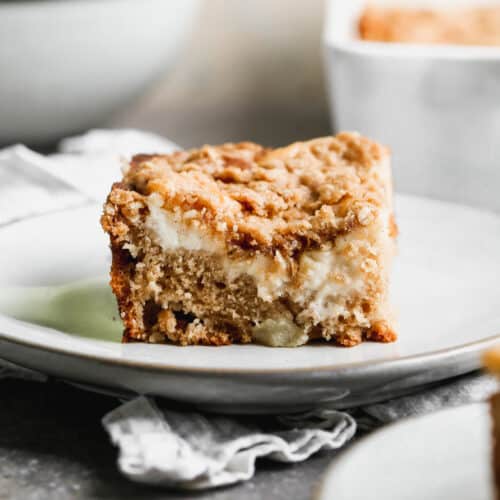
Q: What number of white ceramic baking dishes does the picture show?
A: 1